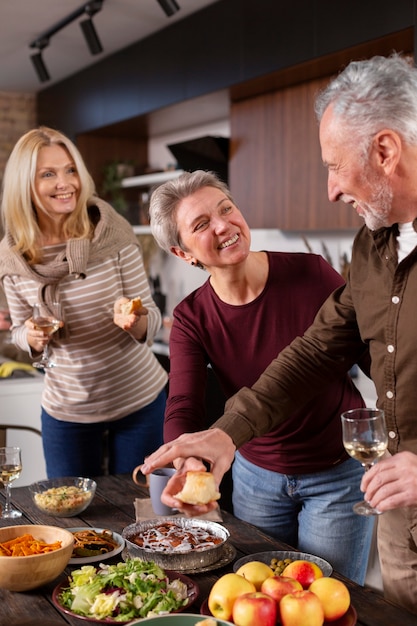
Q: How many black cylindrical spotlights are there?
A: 3